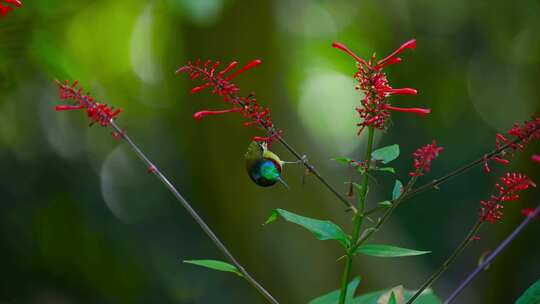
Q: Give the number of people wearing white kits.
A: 0